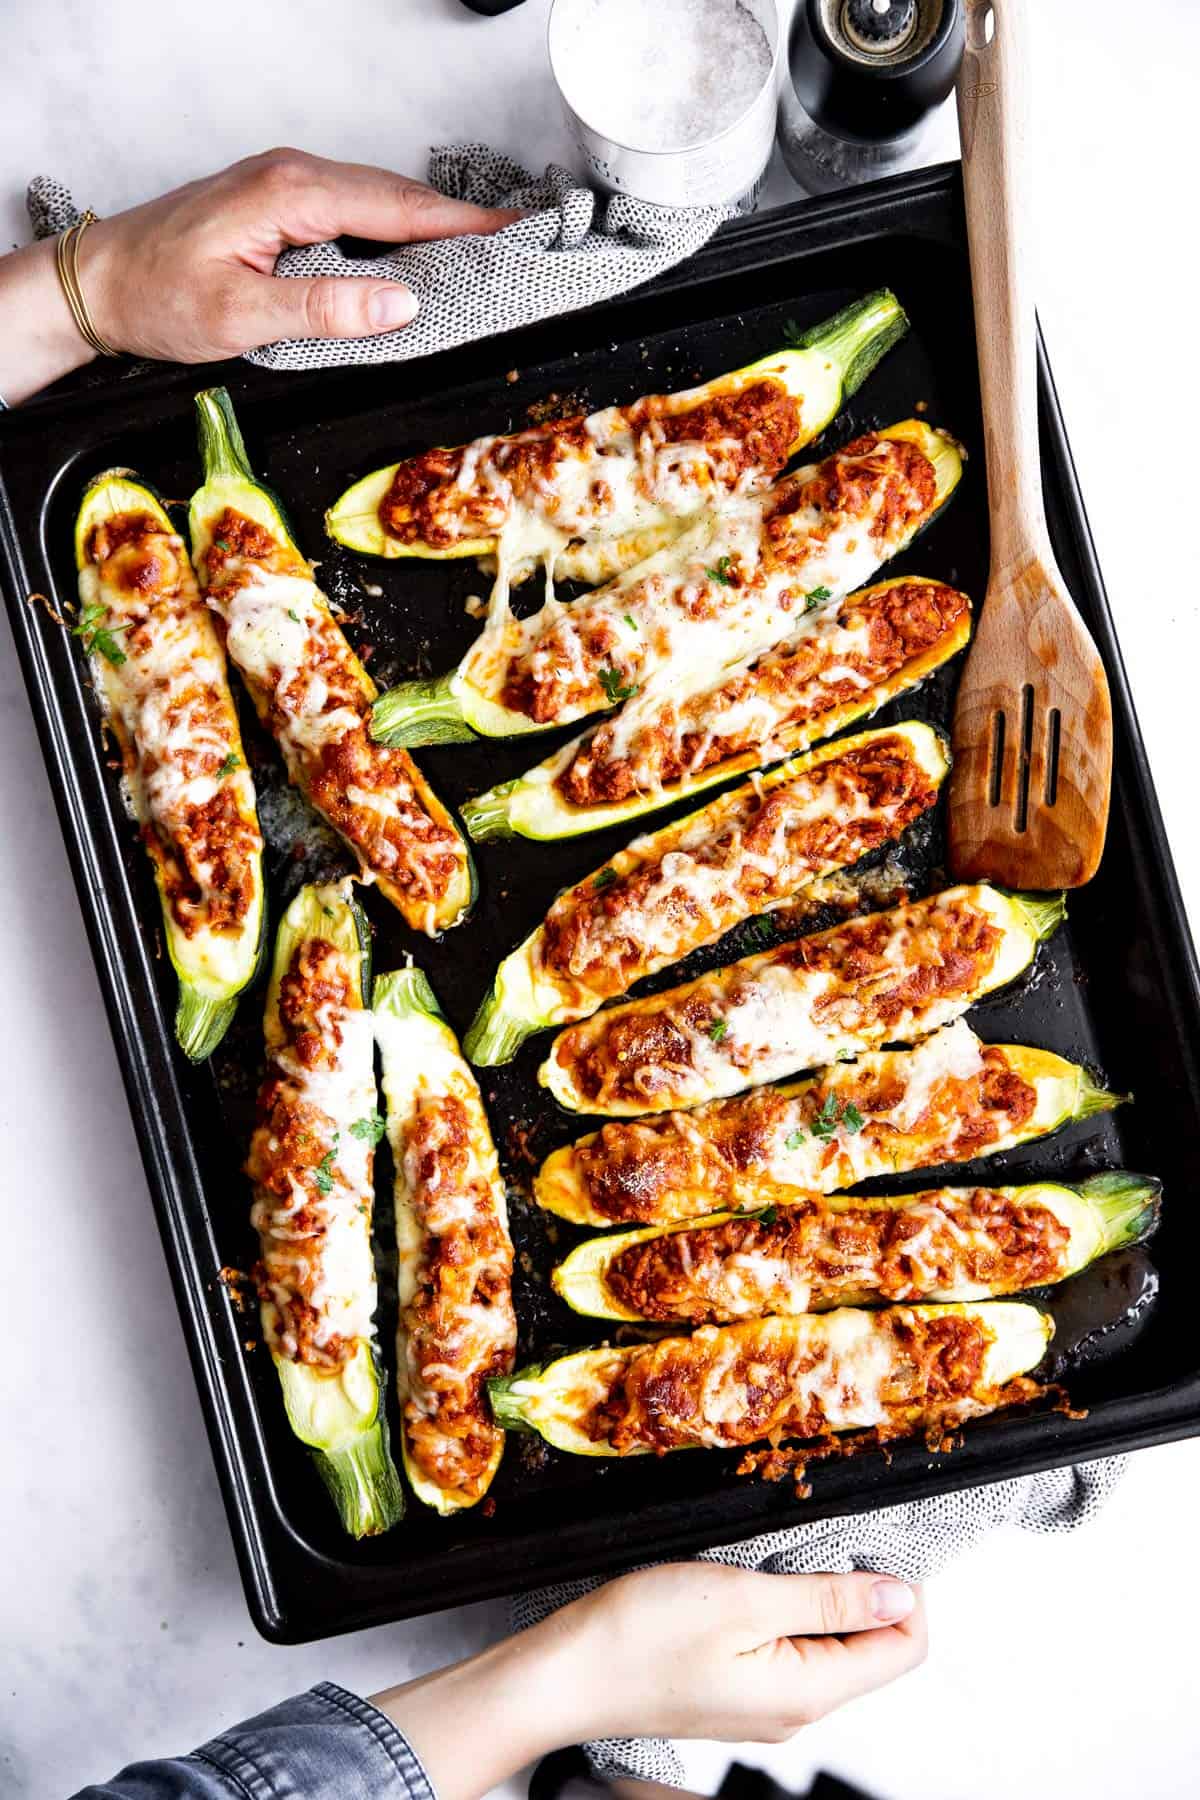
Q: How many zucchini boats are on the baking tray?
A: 12